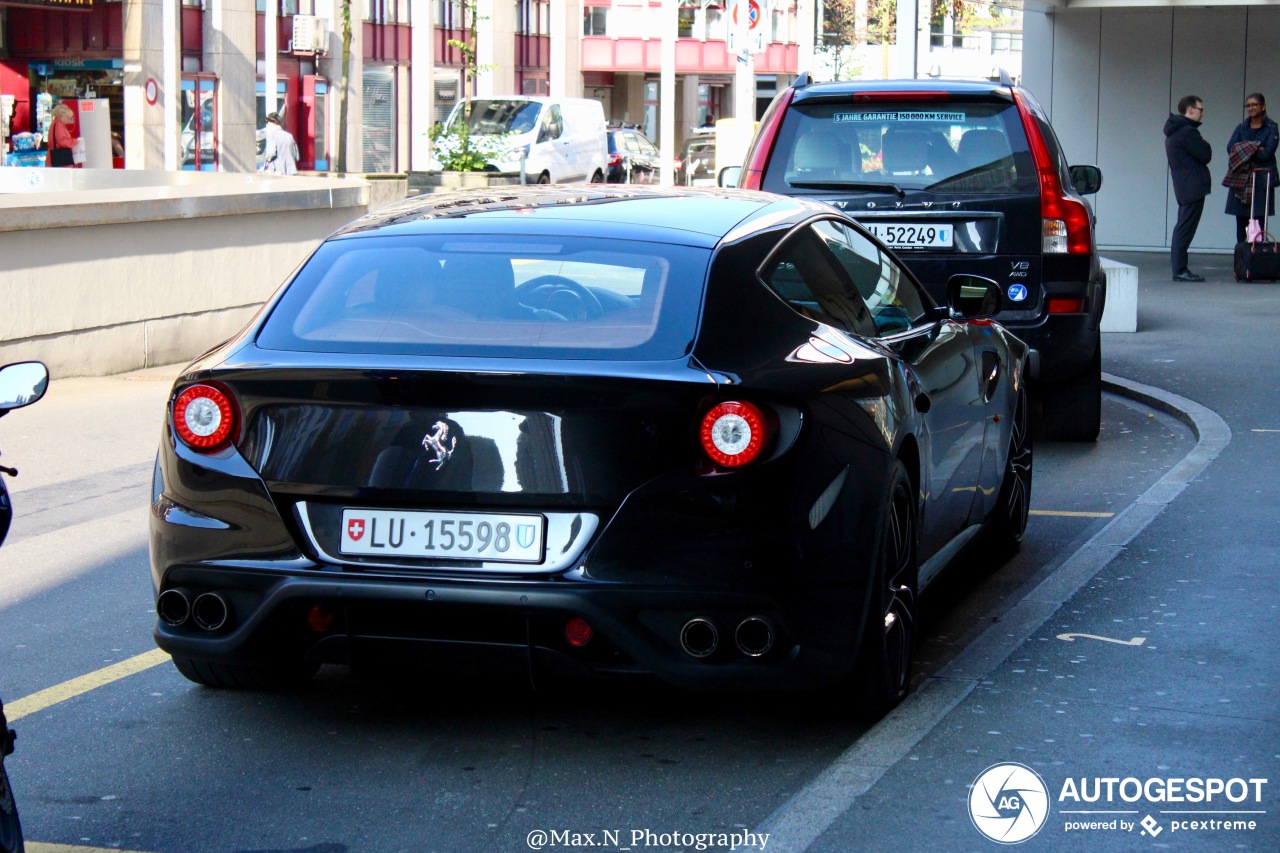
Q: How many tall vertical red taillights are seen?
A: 2